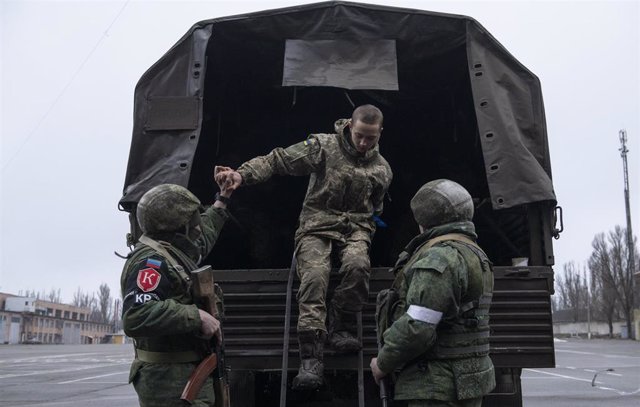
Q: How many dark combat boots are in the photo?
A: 2